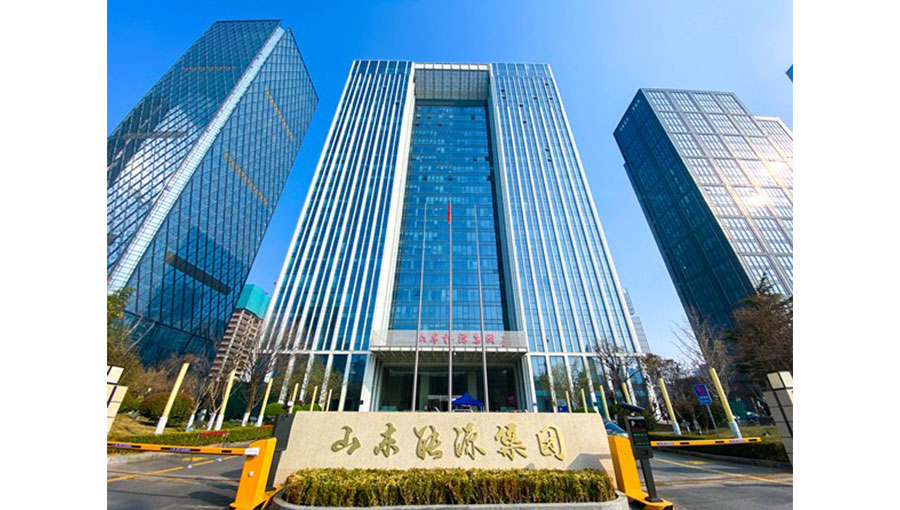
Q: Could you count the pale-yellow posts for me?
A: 12